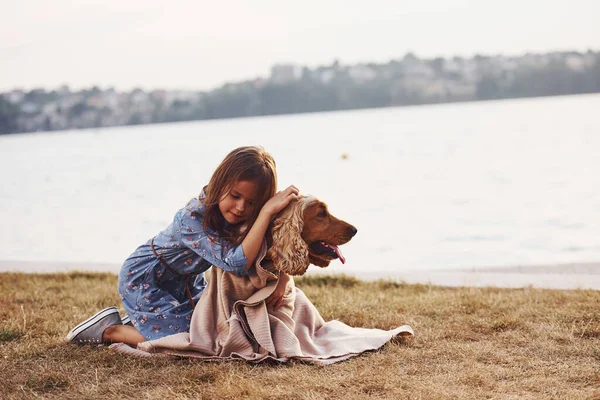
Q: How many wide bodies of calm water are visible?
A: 1